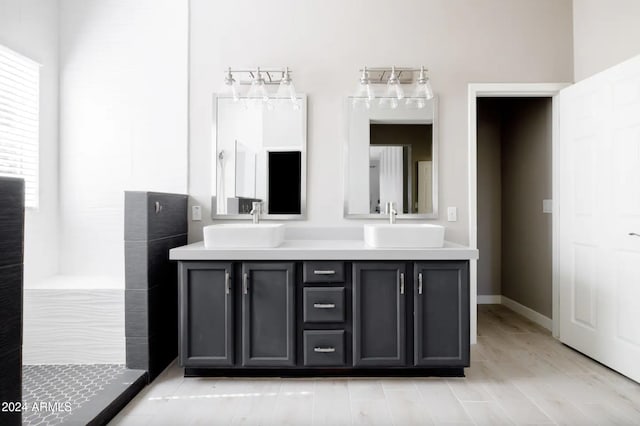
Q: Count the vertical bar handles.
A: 4